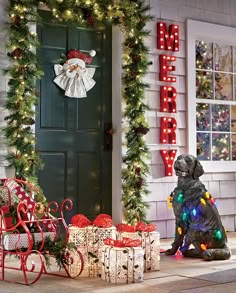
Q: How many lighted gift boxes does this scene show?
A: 3